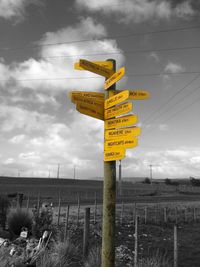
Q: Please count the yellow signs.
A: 13